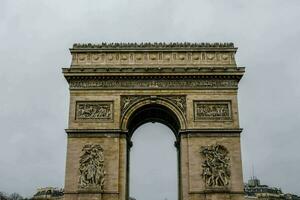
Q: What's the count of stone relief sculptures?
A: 4